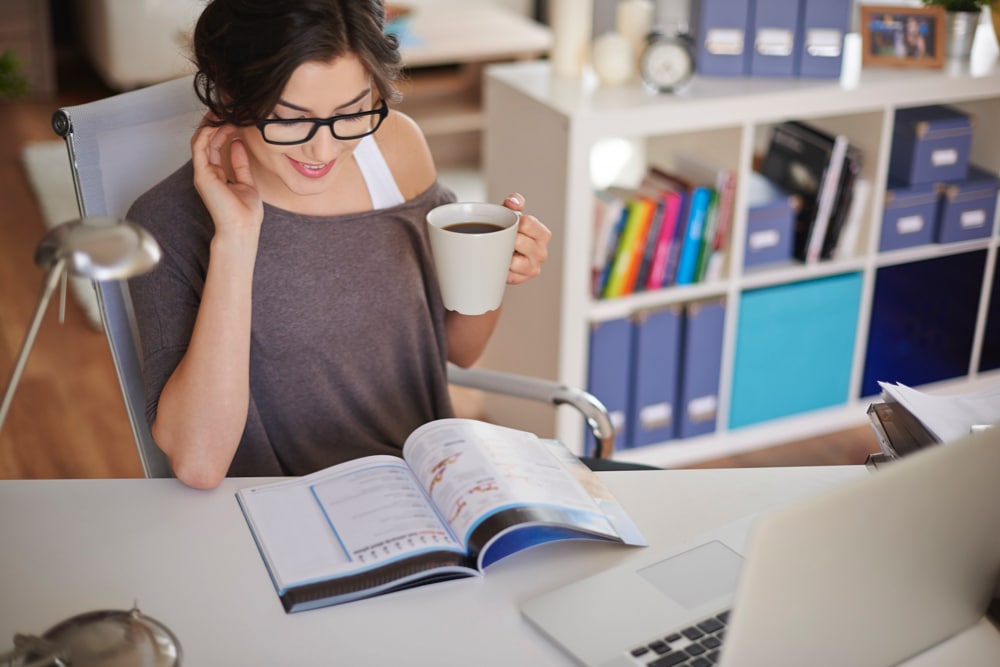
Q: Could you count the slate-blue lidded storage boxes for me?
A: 4